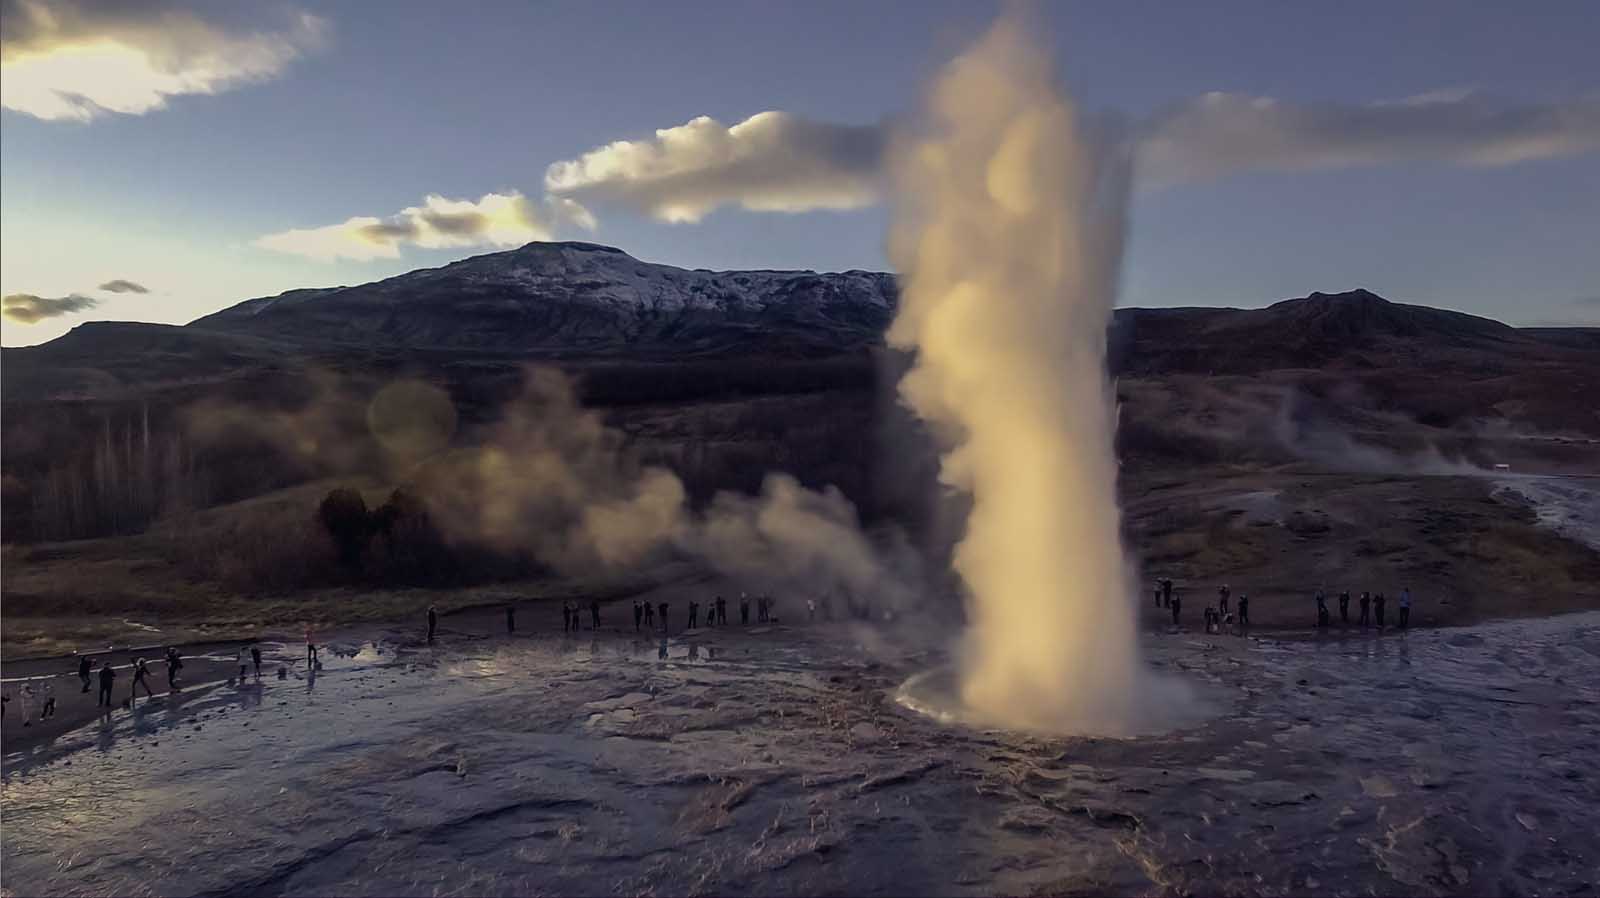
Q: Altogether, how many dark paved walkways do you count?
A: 1